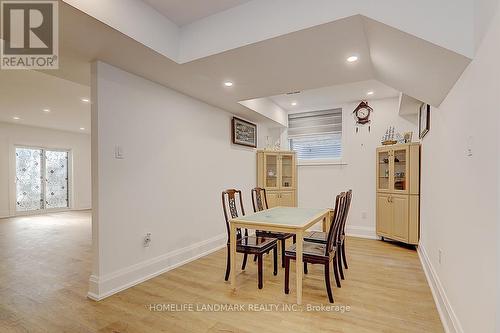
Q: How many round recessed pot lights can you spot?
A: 8